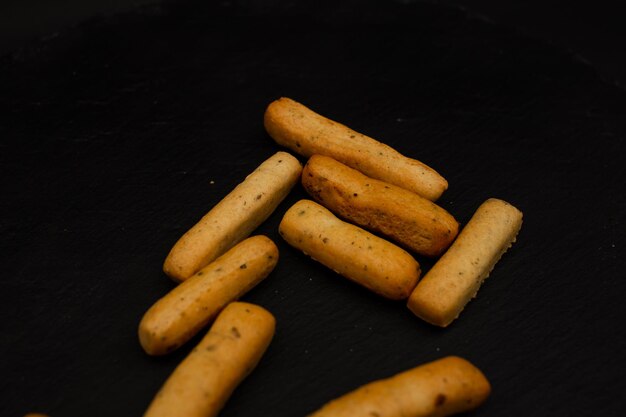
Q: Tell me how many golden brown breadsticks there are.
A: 8